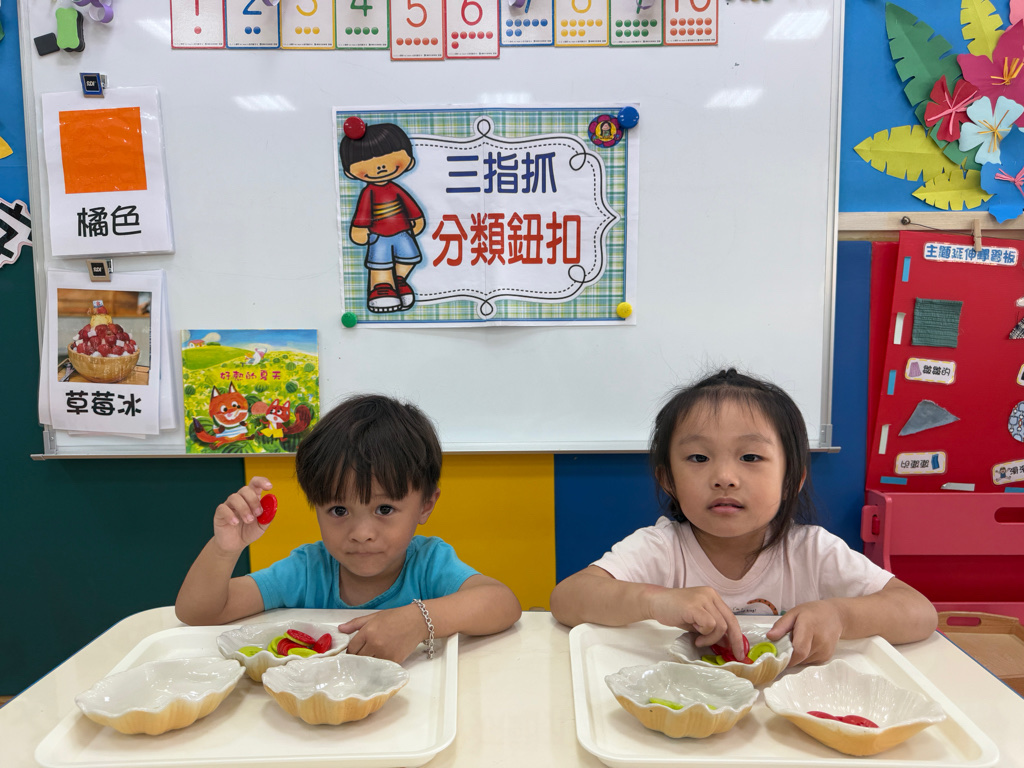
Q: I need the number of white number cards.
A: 10